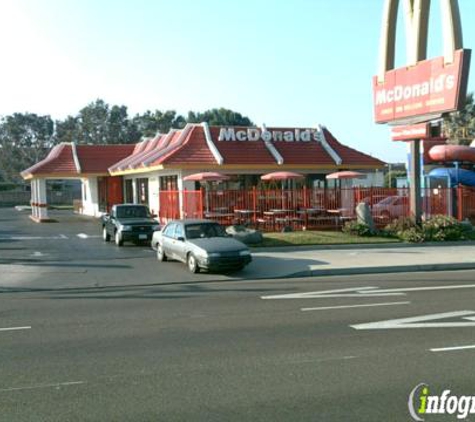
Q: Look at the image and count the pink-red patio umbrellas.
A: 3